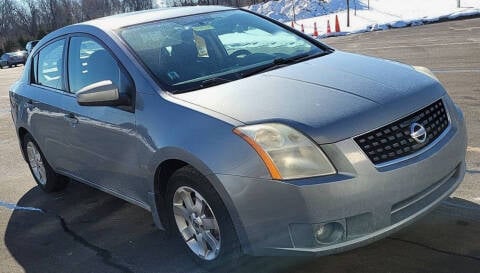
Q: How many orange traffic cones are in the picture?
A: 5